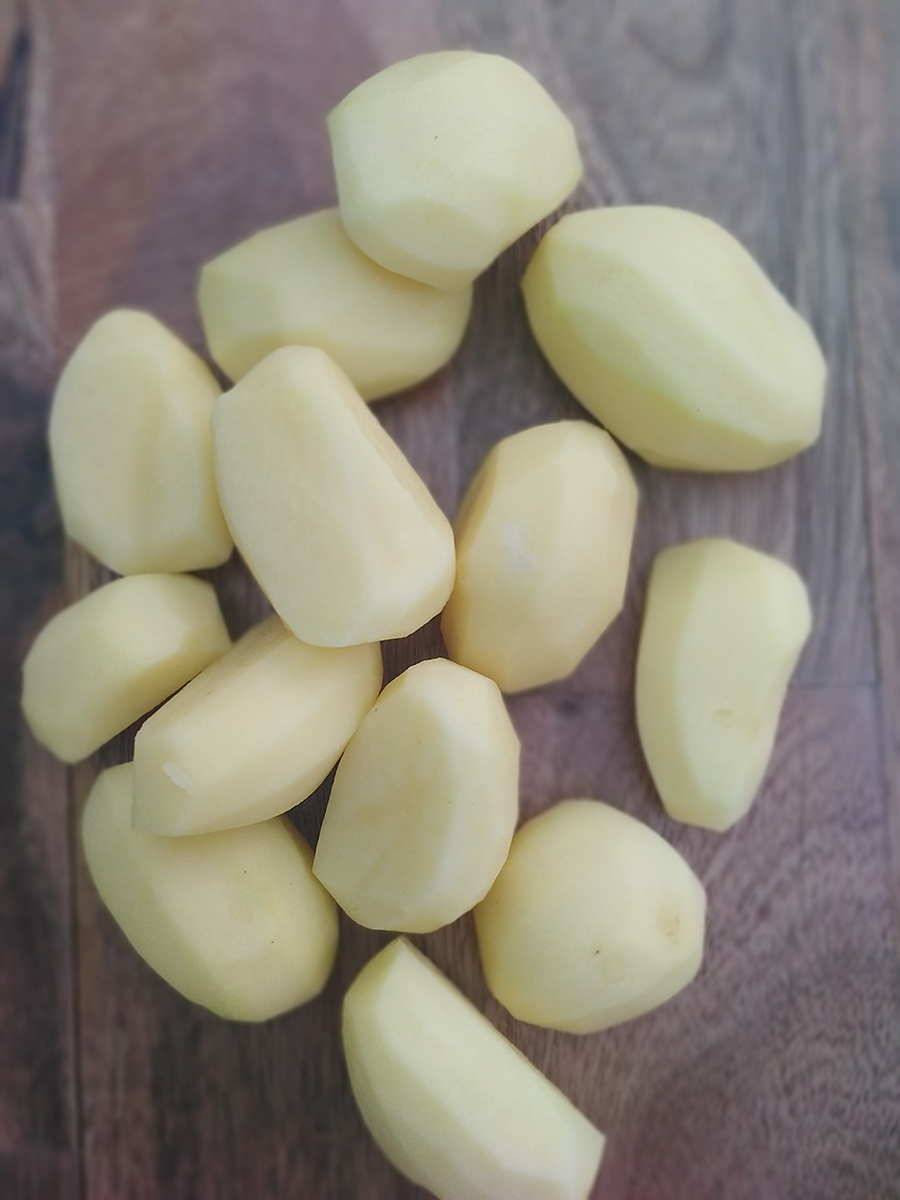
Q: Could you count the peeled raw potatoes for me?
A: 13